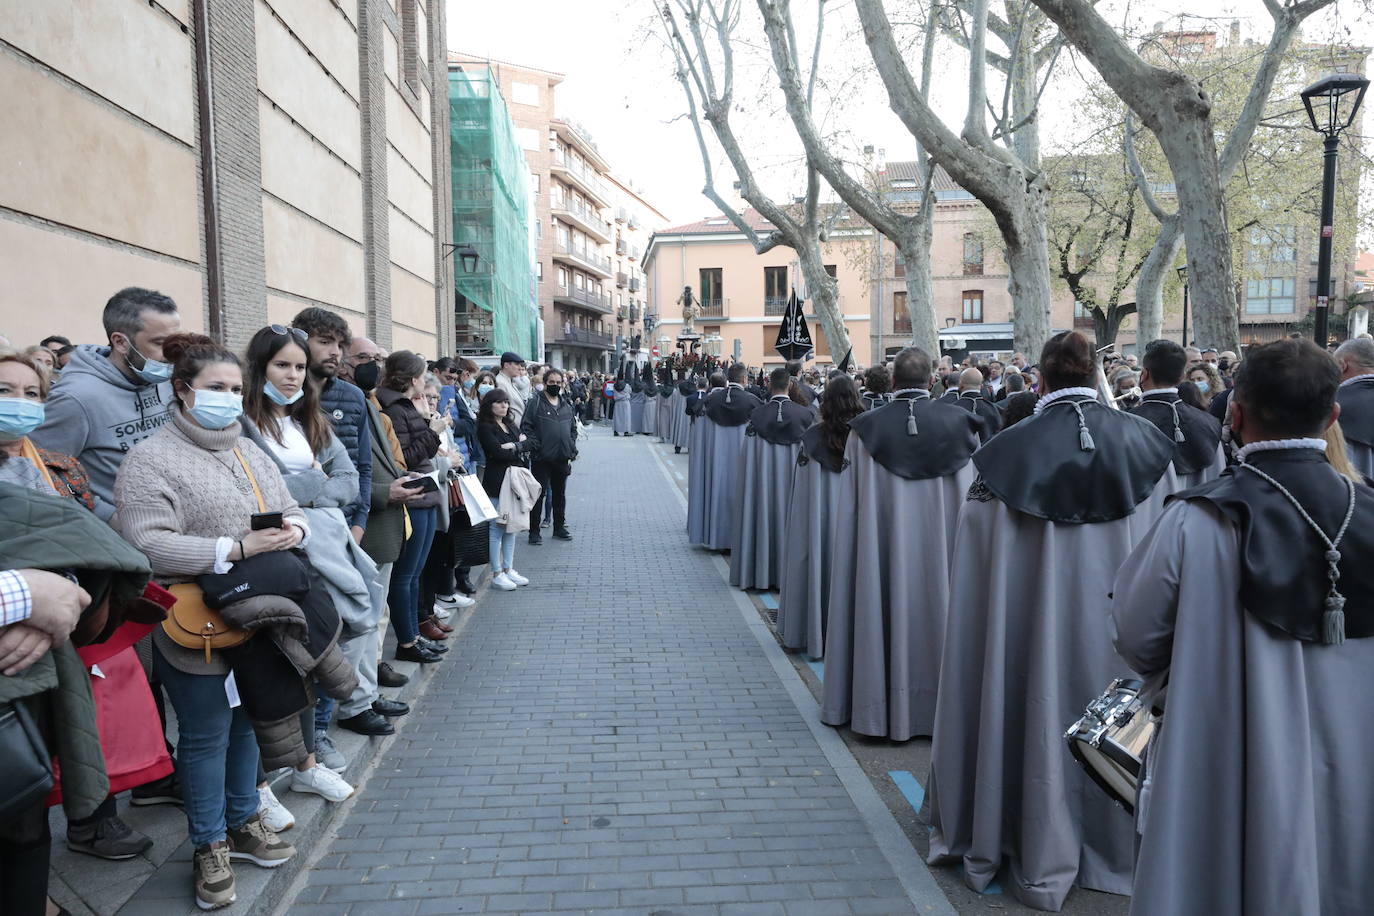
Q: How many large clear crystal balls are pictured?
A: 0